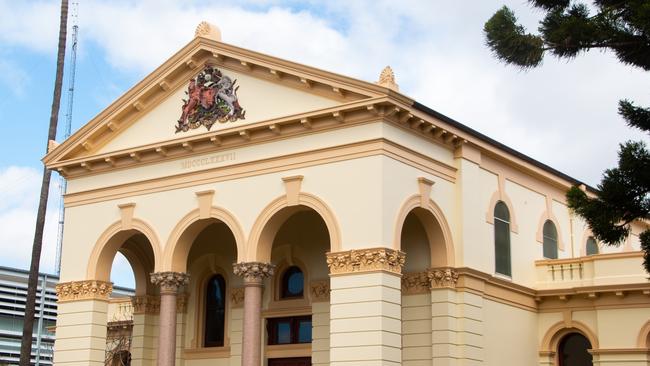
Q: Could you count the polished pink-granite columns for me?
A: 2